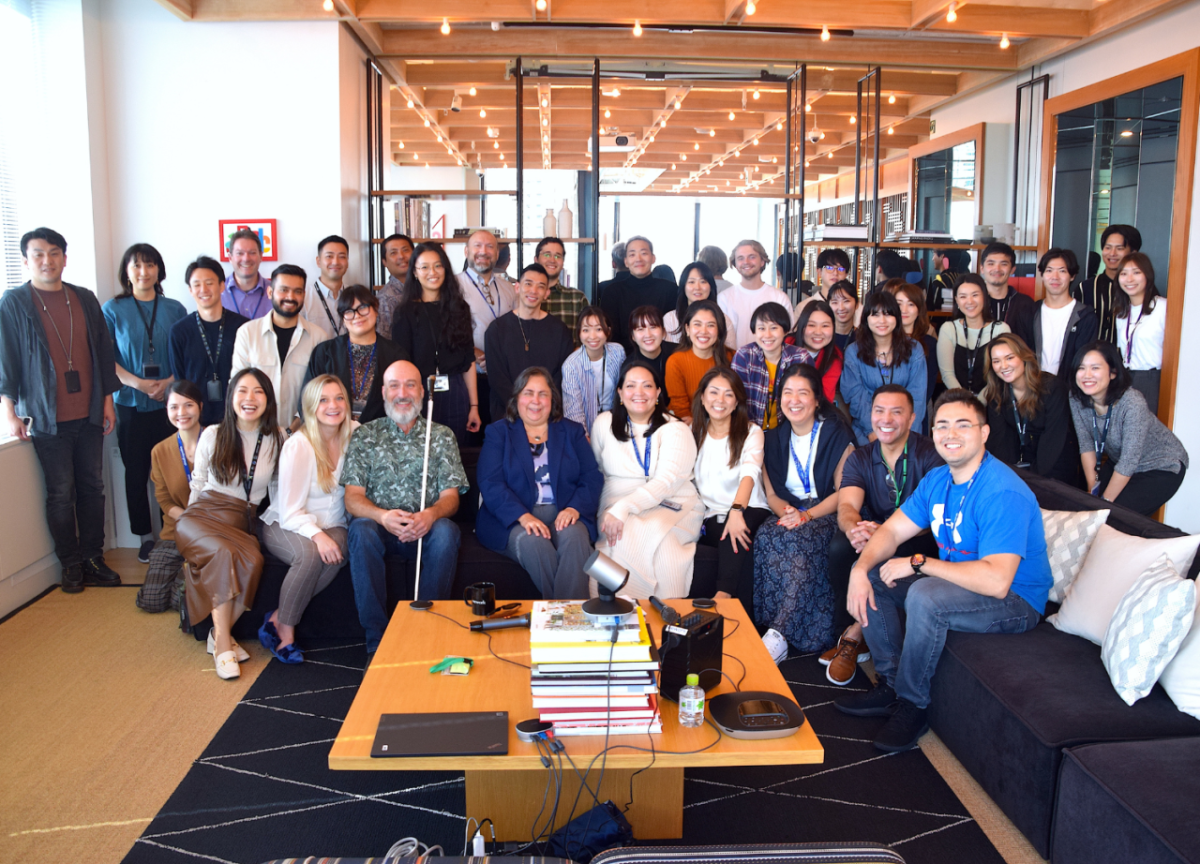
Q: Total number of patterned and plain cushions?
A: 4